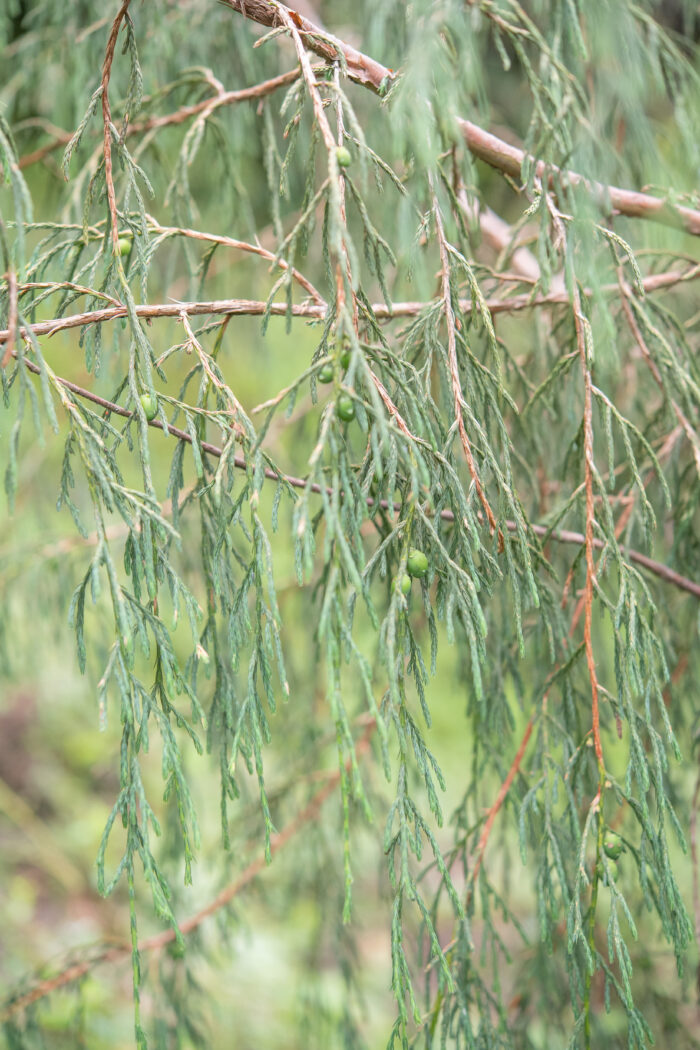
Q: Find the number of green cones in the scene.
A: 10